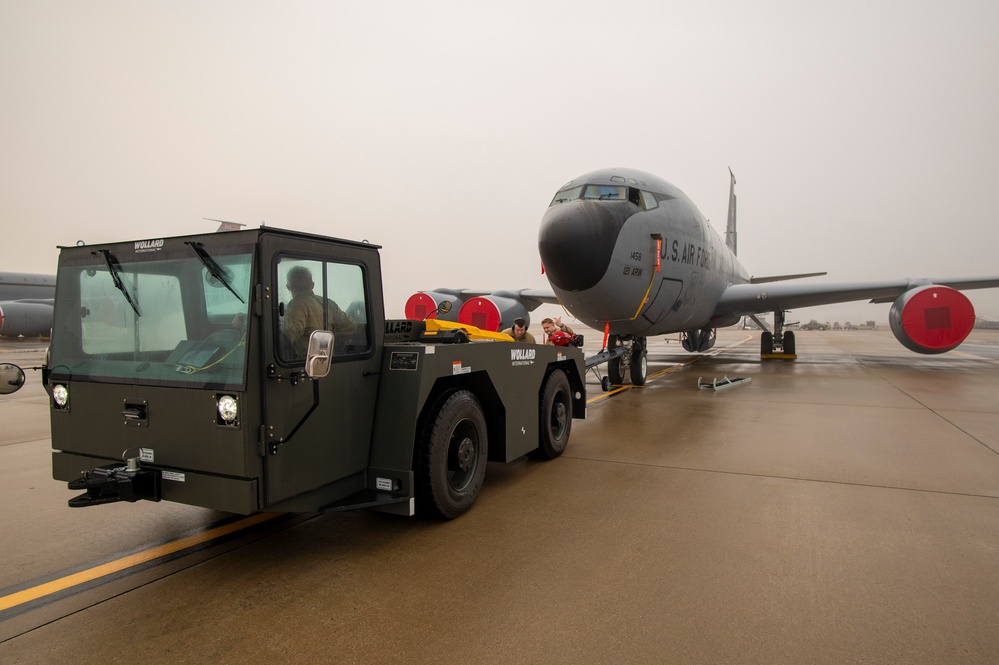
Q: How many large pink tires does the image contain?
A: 0